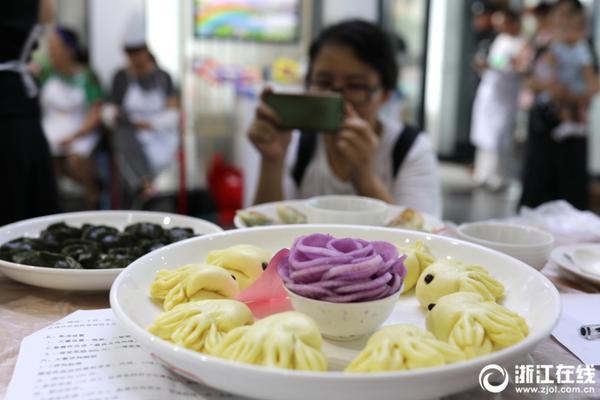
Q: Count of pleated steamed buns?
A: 8